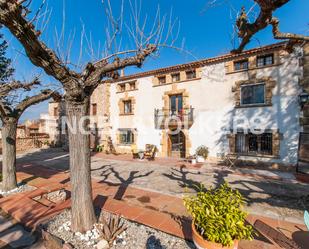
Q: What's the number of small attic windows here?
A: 7